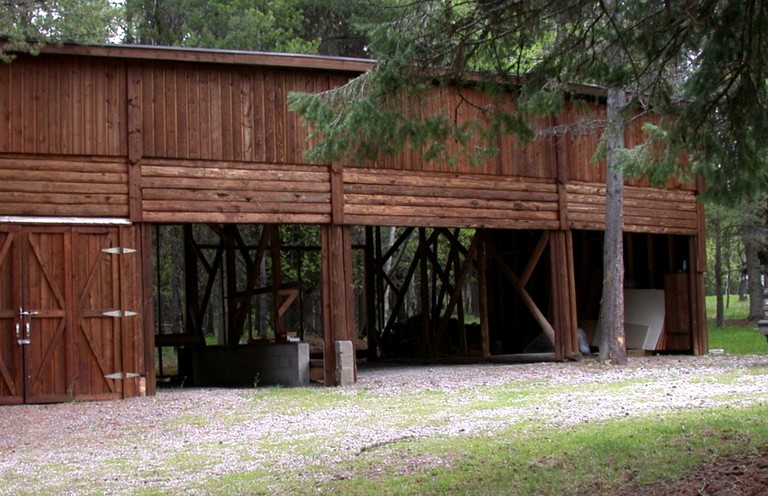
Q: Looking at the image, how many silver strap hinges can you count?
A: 3